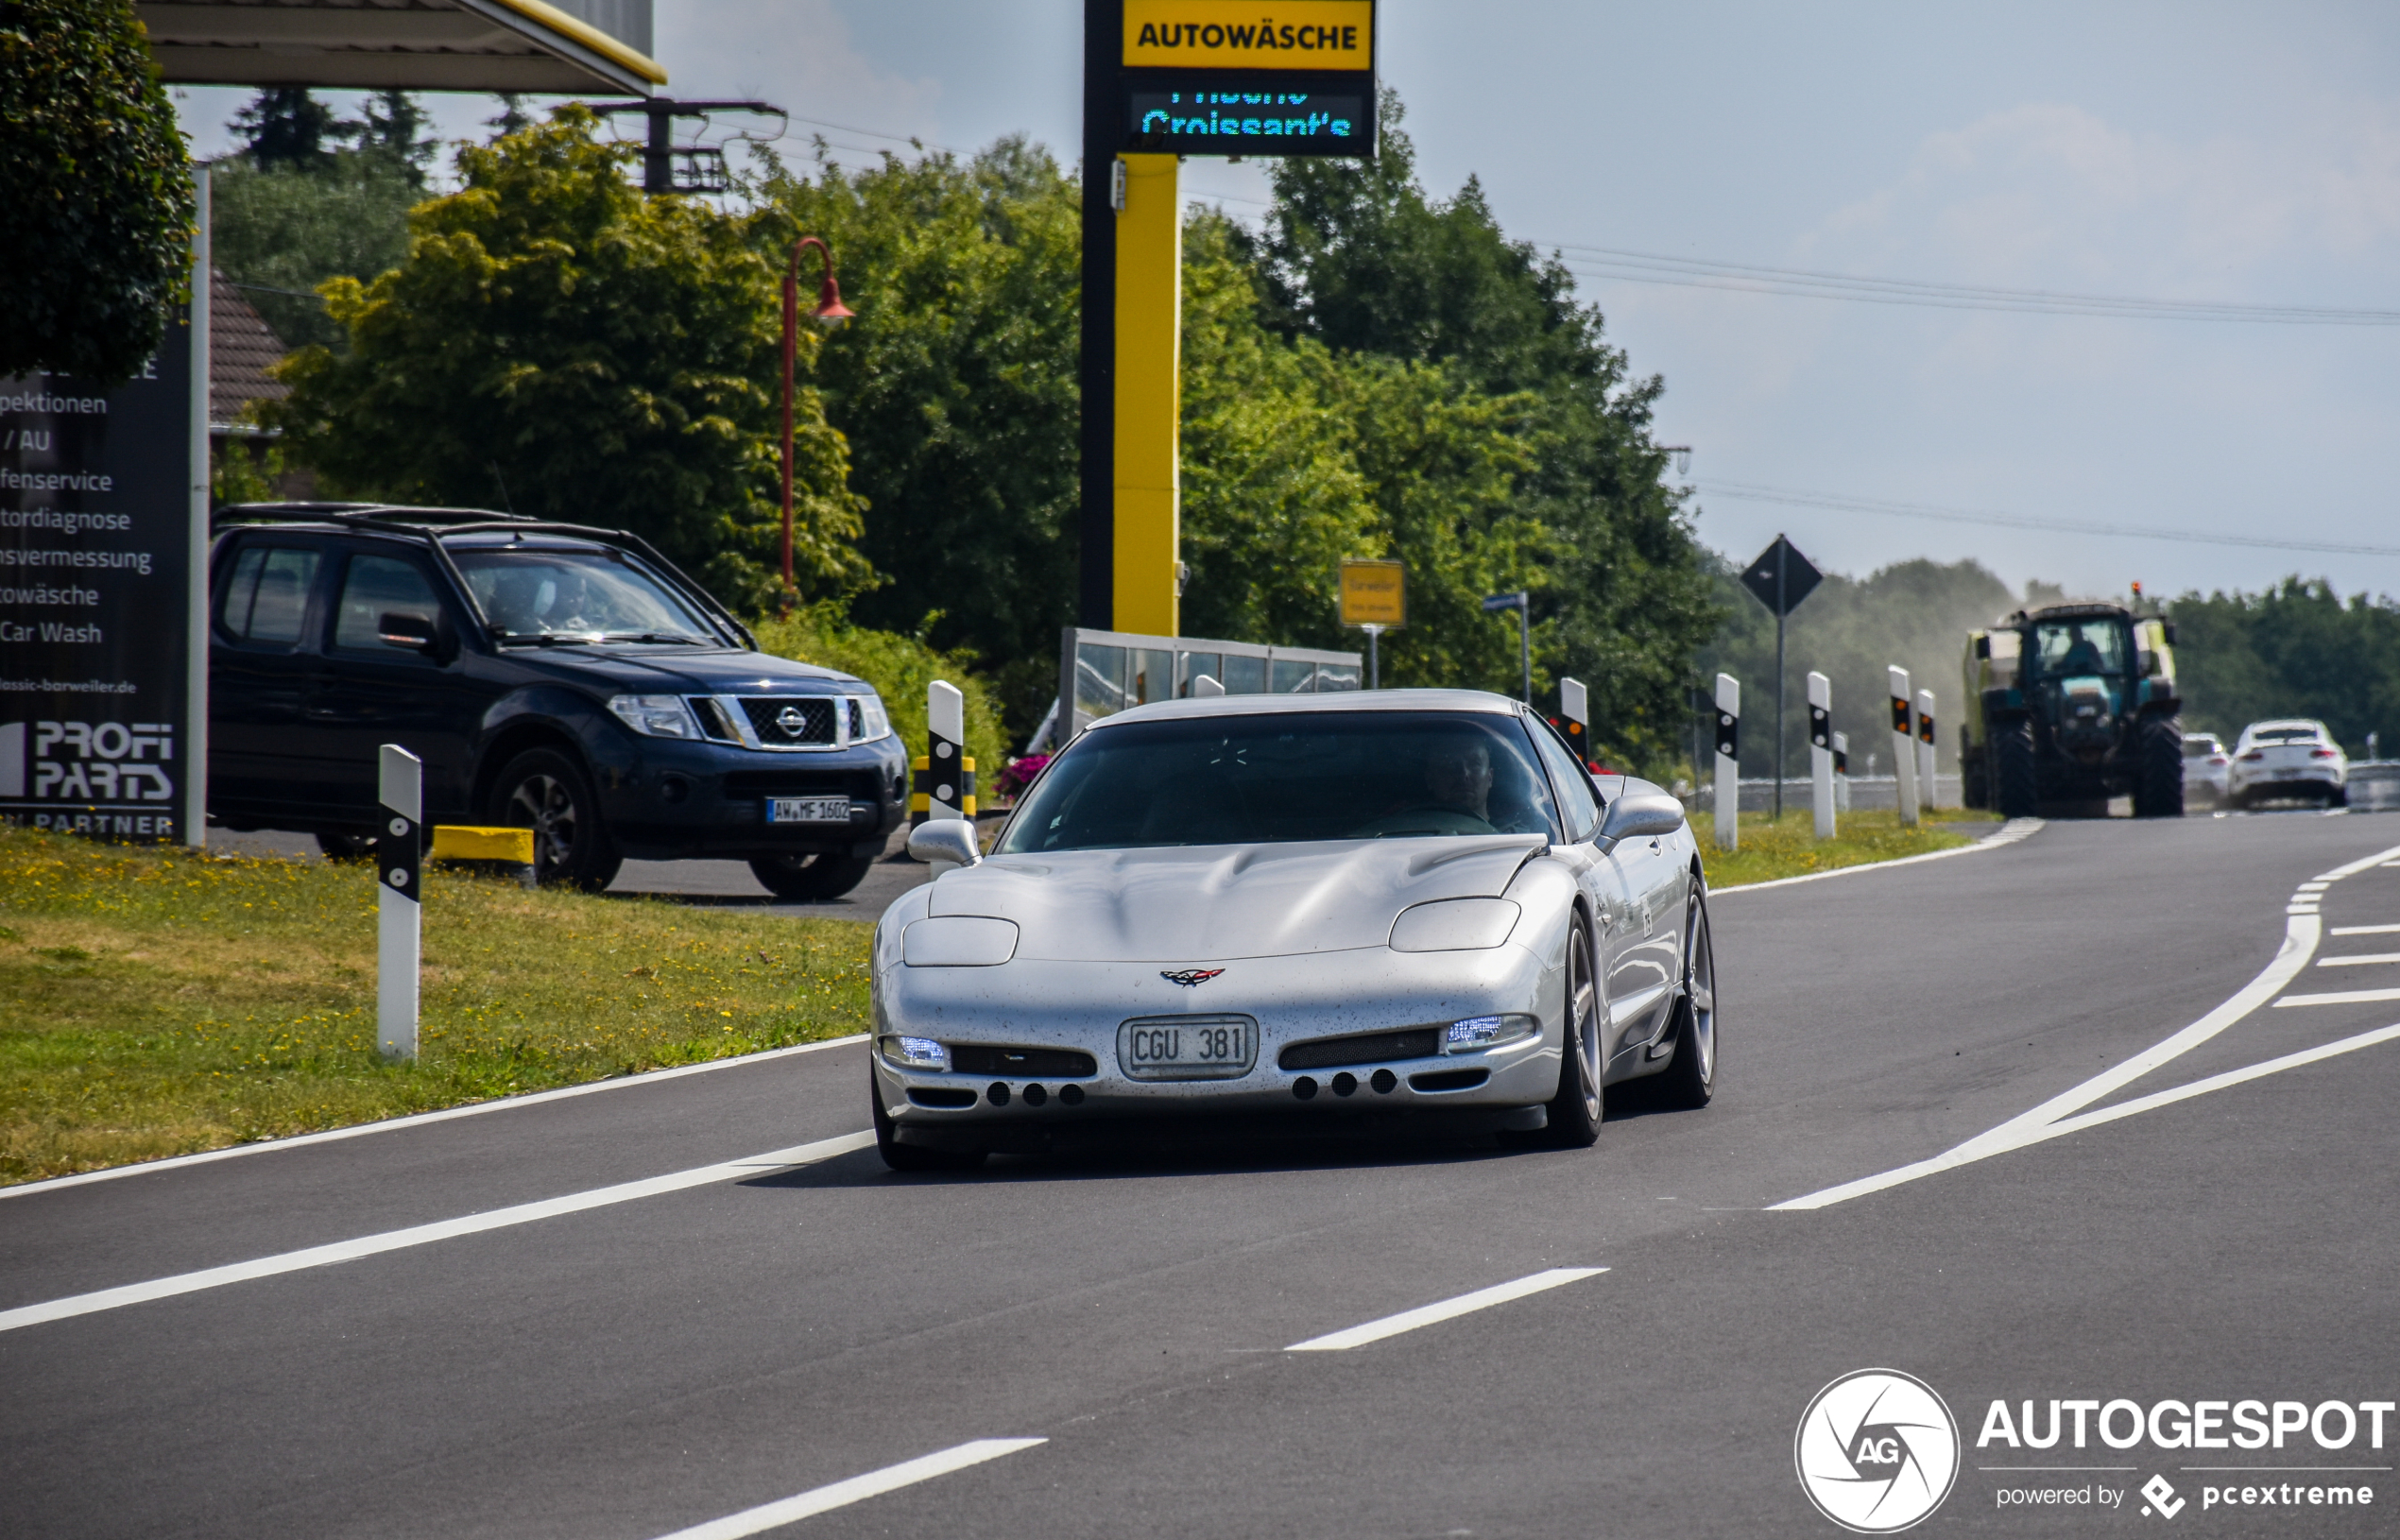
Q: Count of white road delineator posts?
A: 9